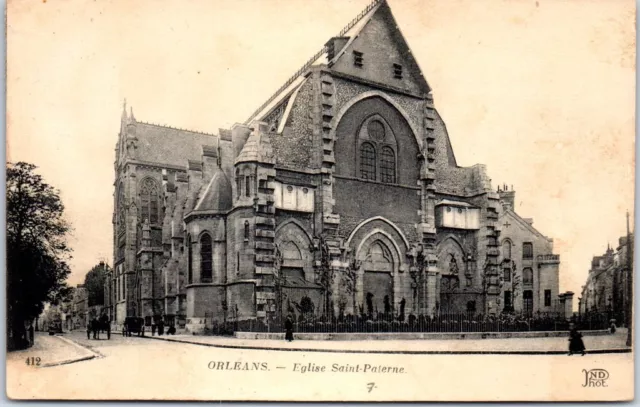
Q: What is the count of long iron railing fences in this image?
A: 1